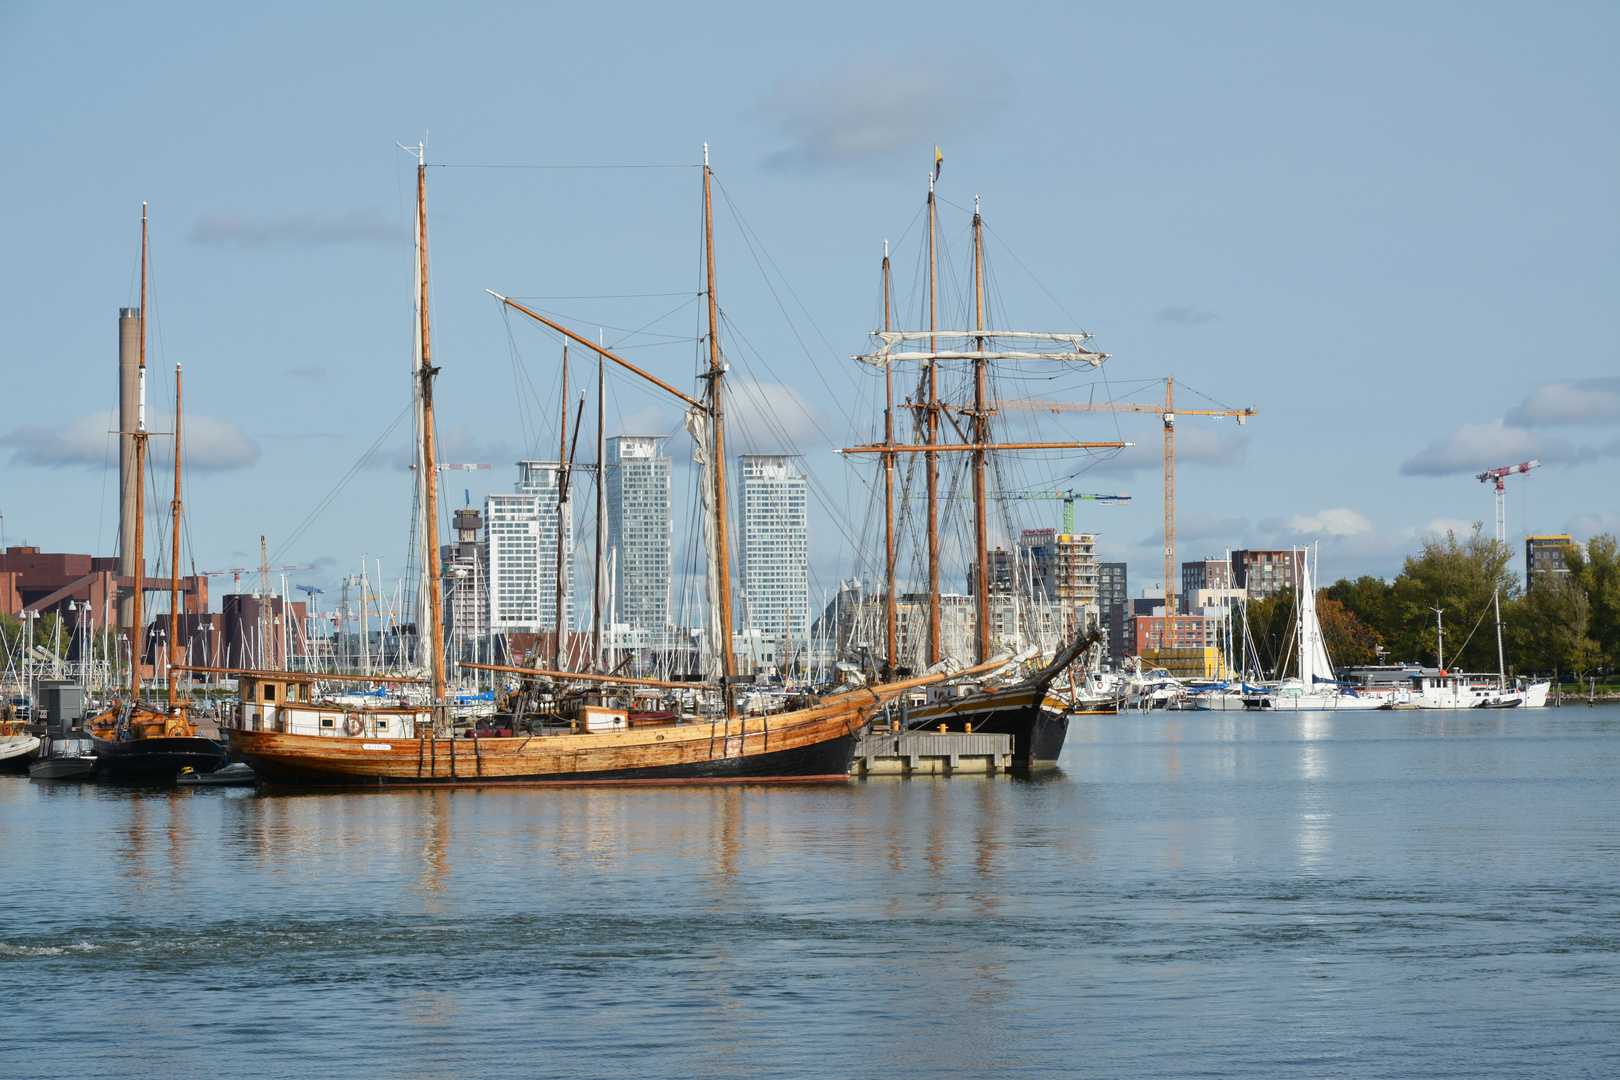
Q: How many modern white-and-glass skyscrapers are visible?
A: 4